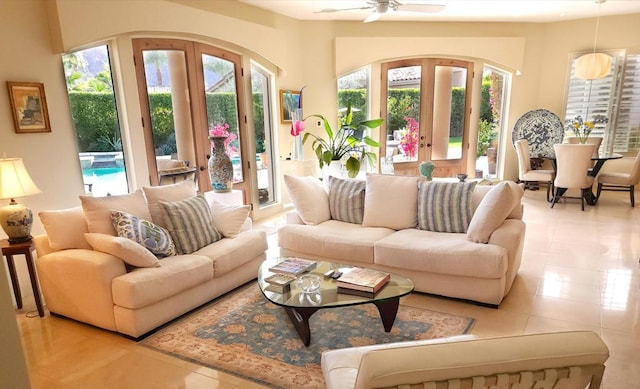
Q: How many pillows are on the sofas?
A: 12